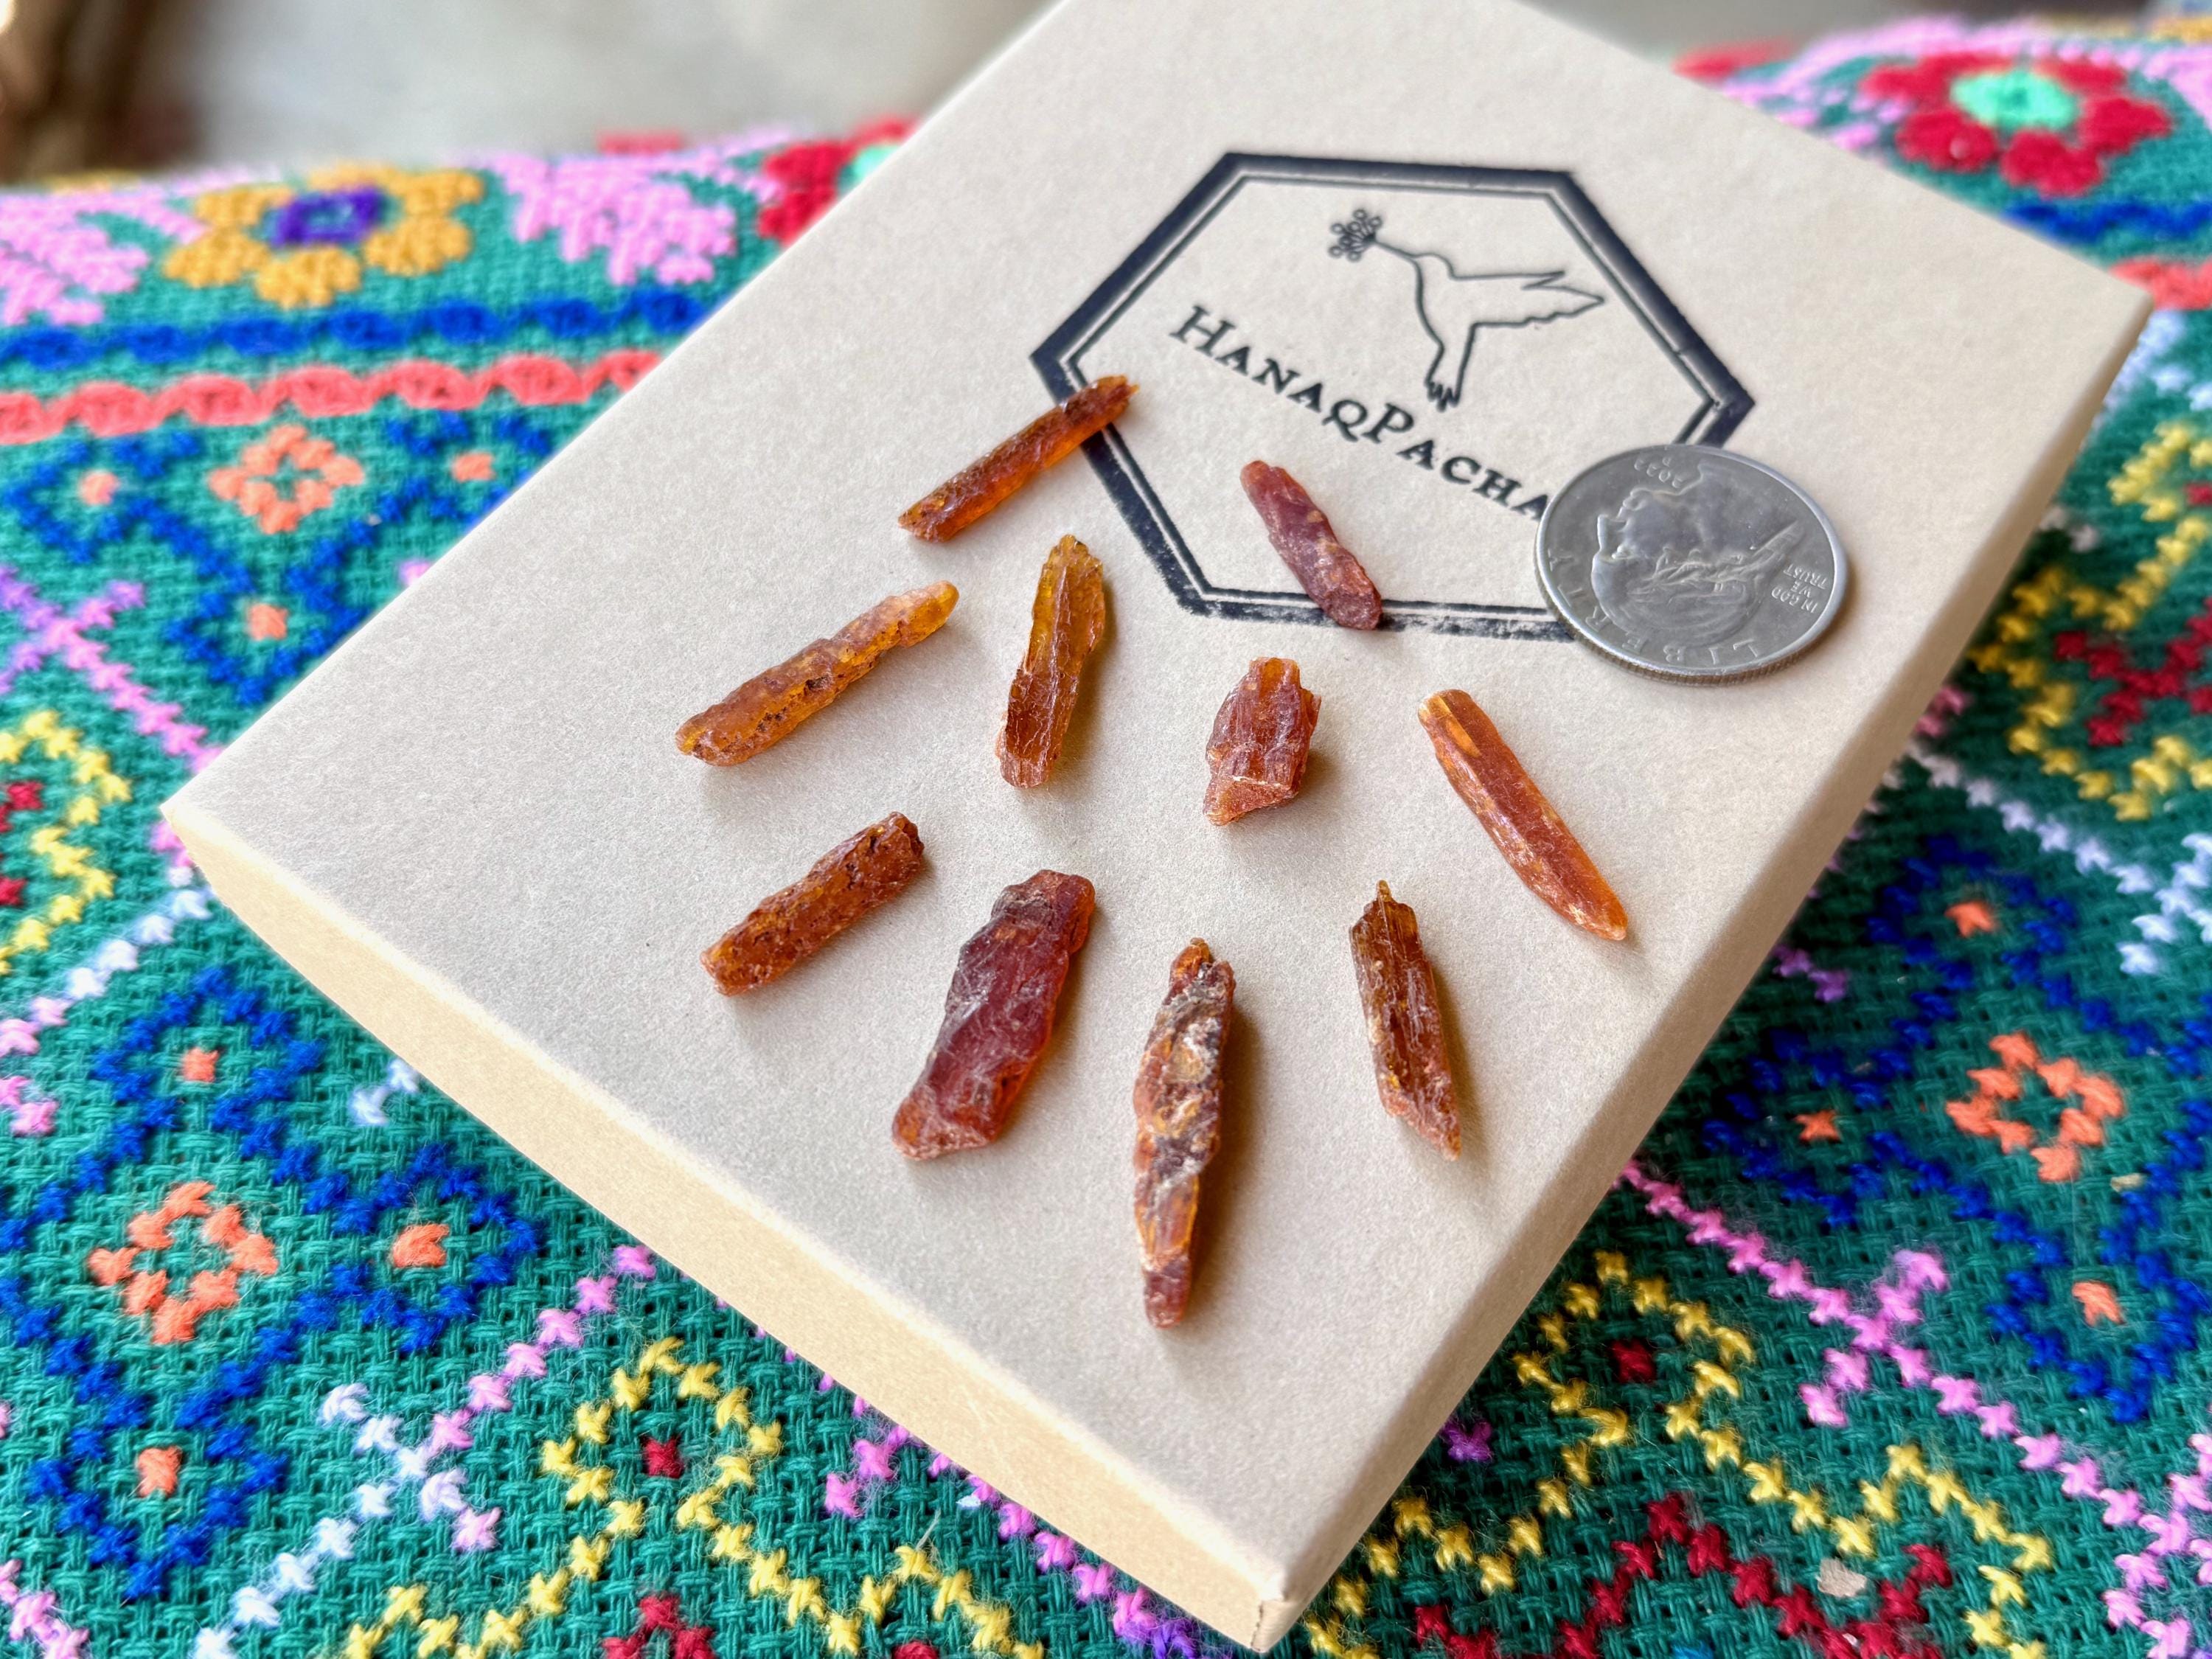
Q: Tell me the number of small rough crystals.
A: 10